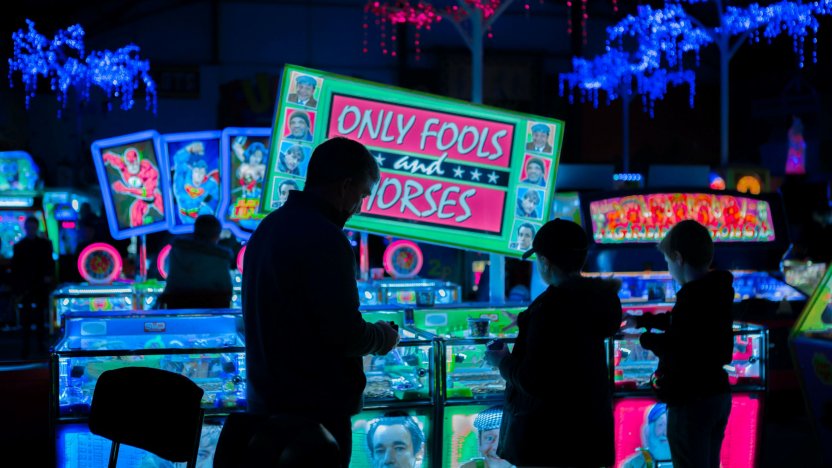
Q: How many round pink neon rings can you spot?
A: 4